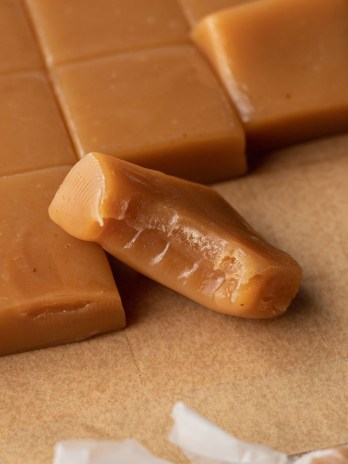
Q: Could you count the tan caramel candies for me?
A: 8